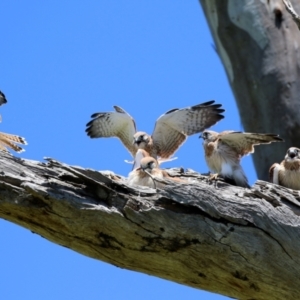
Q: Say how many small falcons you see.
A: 5